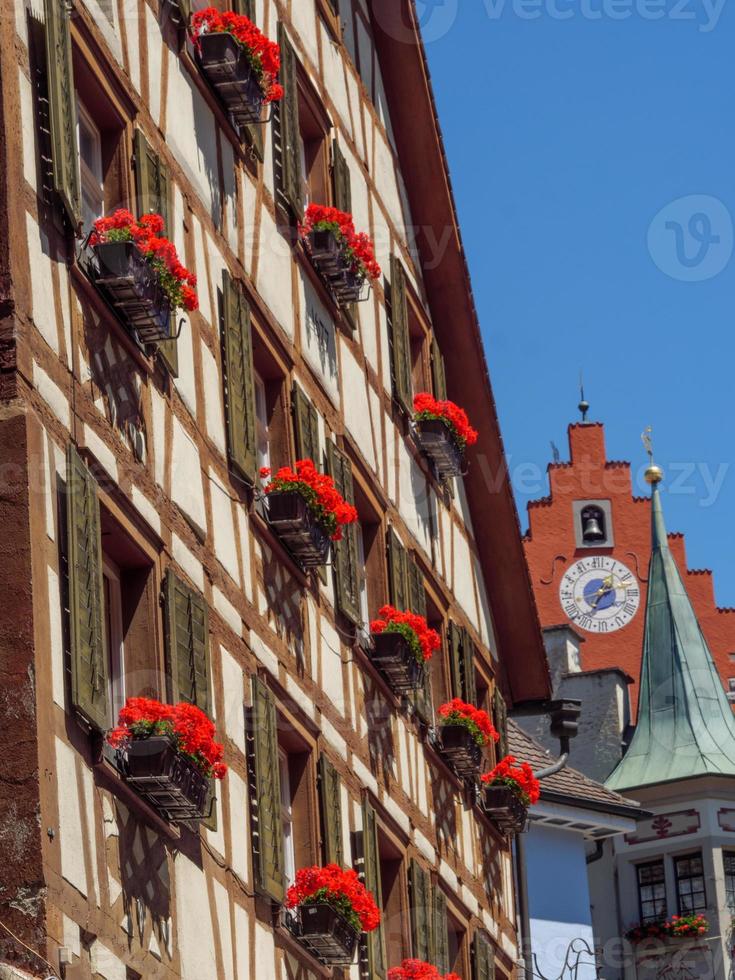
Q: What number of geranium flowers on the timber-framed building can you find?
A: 11